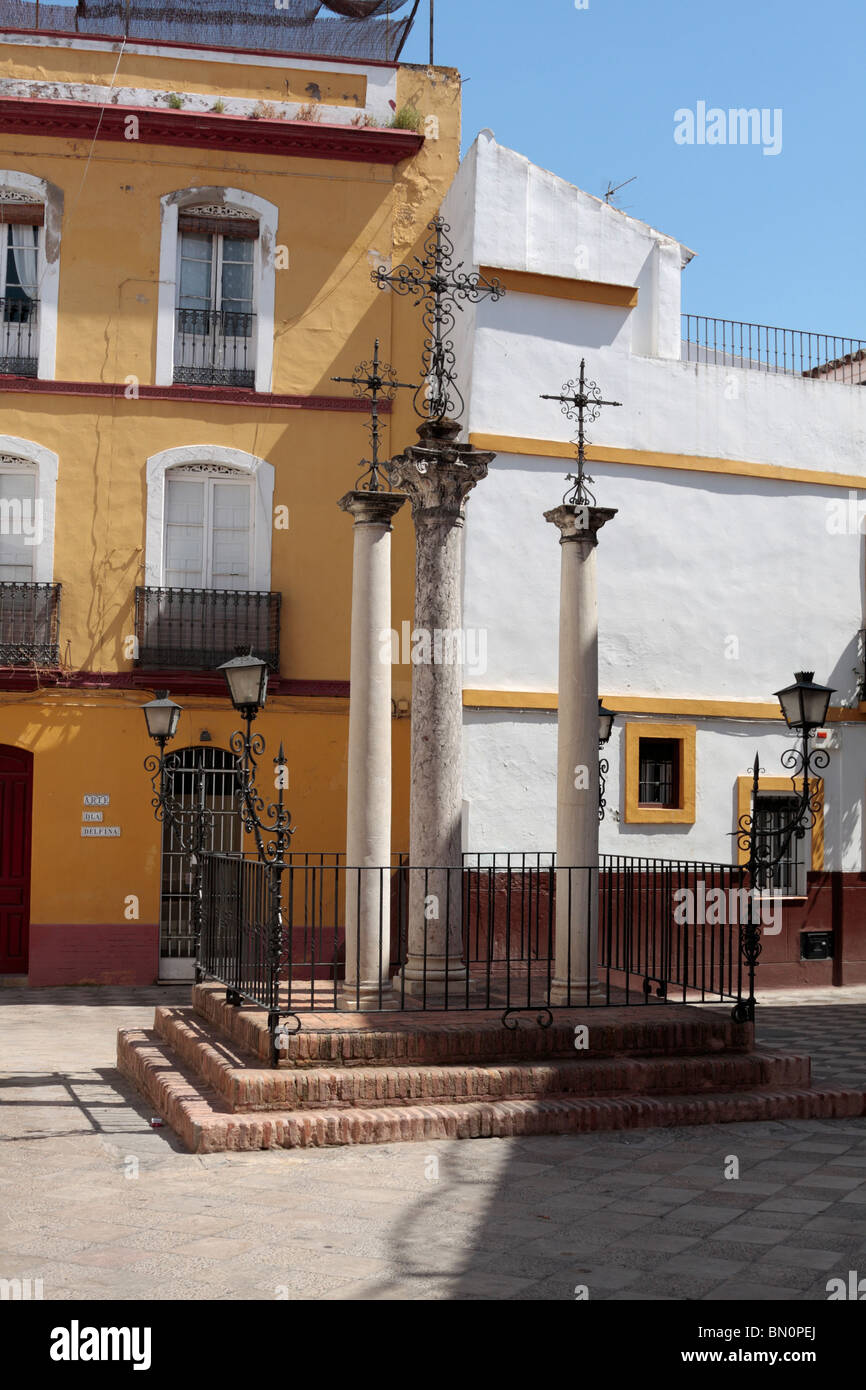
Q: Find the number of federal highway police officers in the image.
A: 0